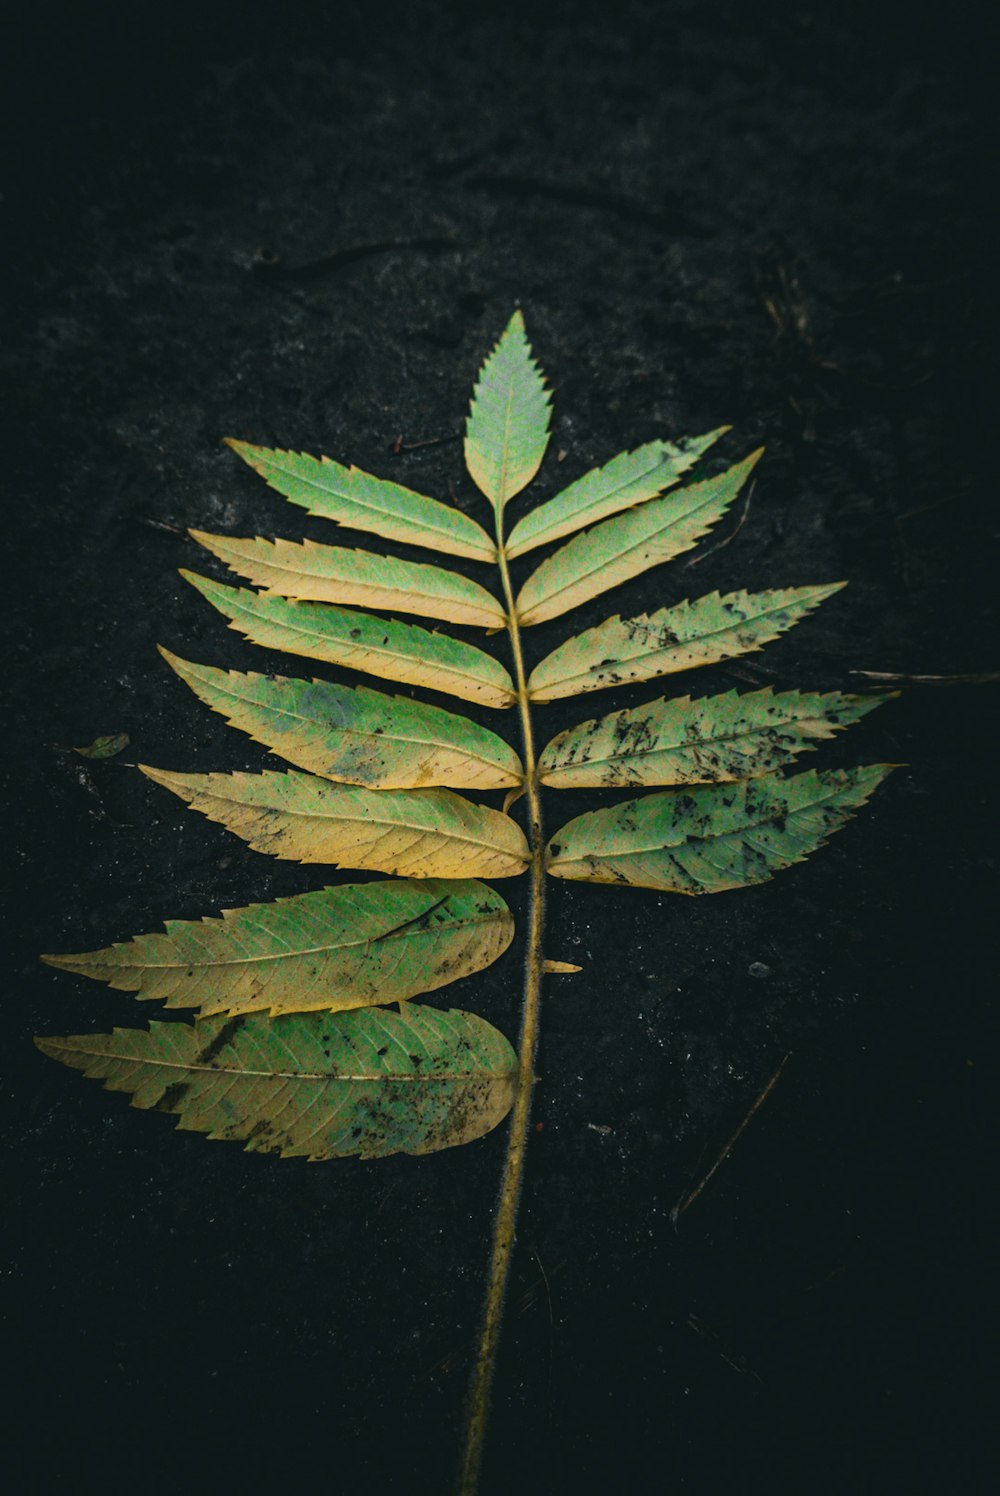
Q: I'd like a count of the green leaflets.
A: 13